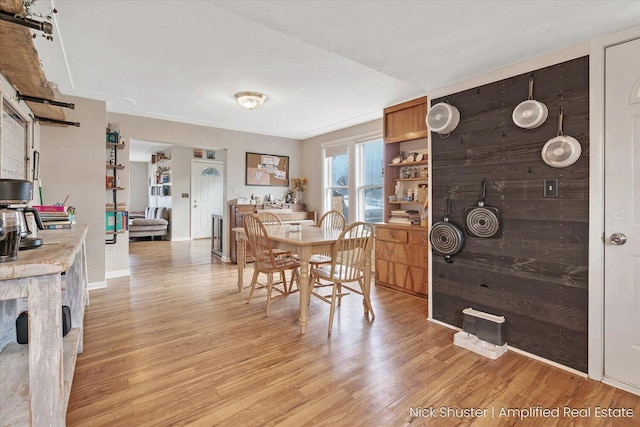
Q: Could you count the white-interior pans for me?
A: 3